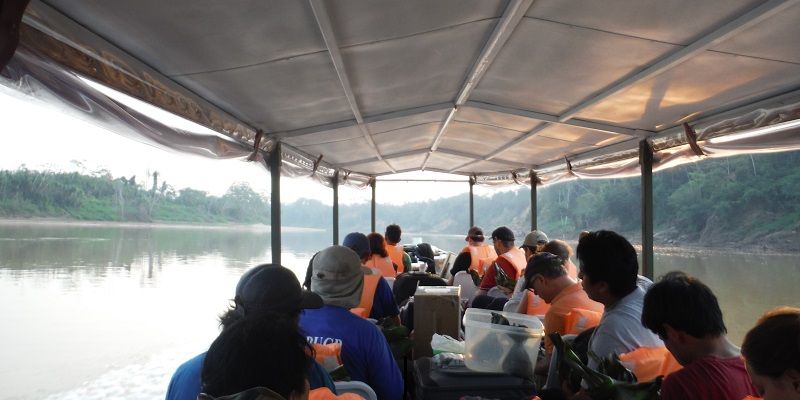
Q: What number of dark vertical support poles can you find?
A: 6